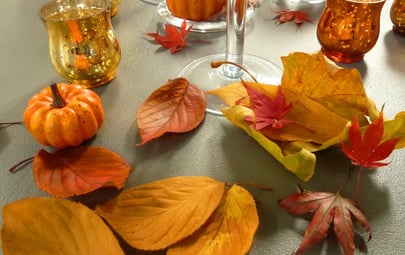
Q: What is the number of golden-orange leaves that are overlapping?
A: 3